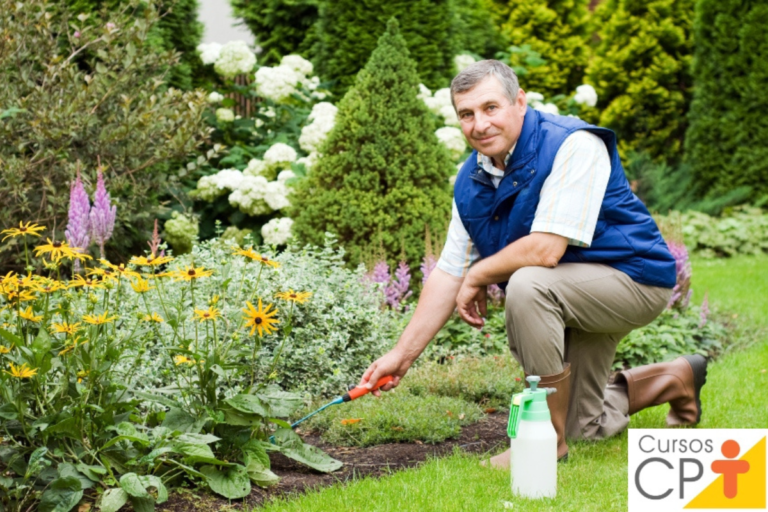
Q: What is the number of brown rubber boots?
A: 2